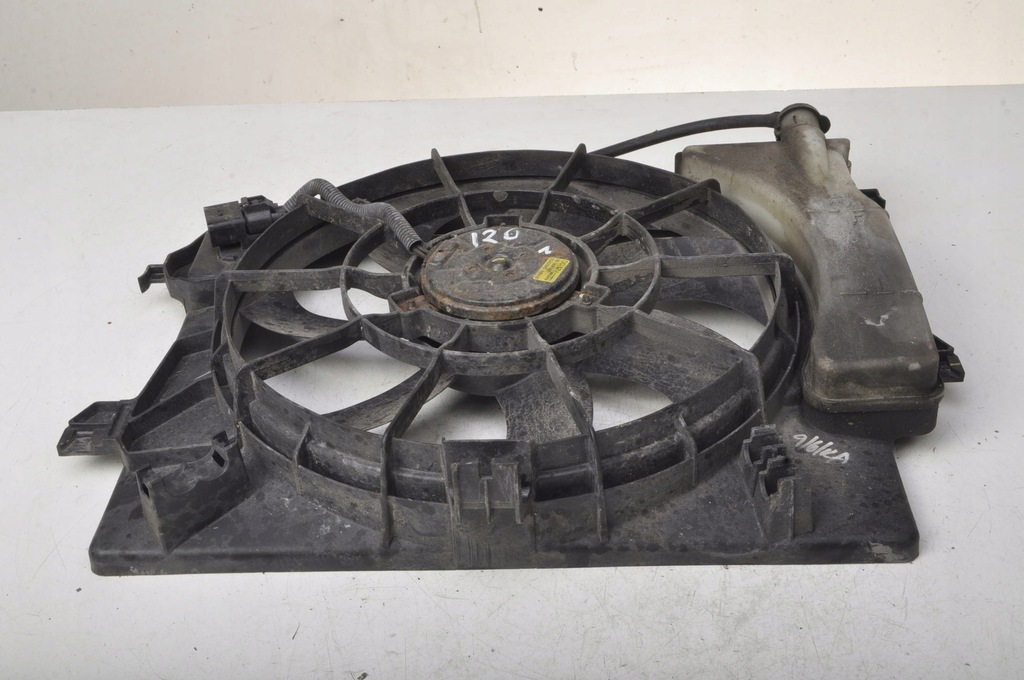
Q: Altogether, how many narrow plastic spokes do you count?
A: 10